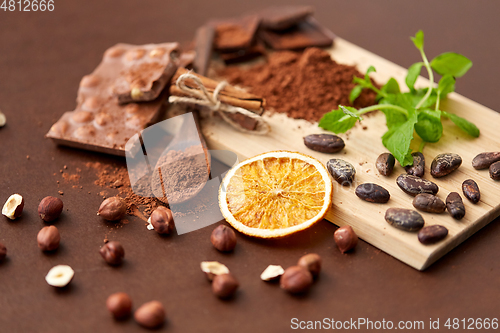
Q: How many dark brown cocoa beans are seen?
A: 14